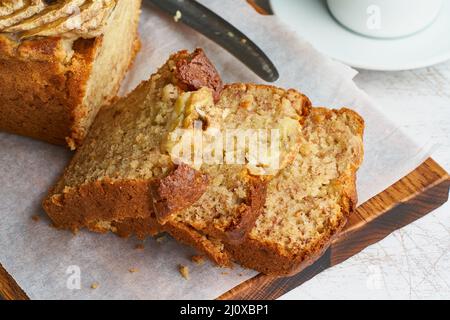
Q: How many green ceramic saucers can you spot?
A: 0